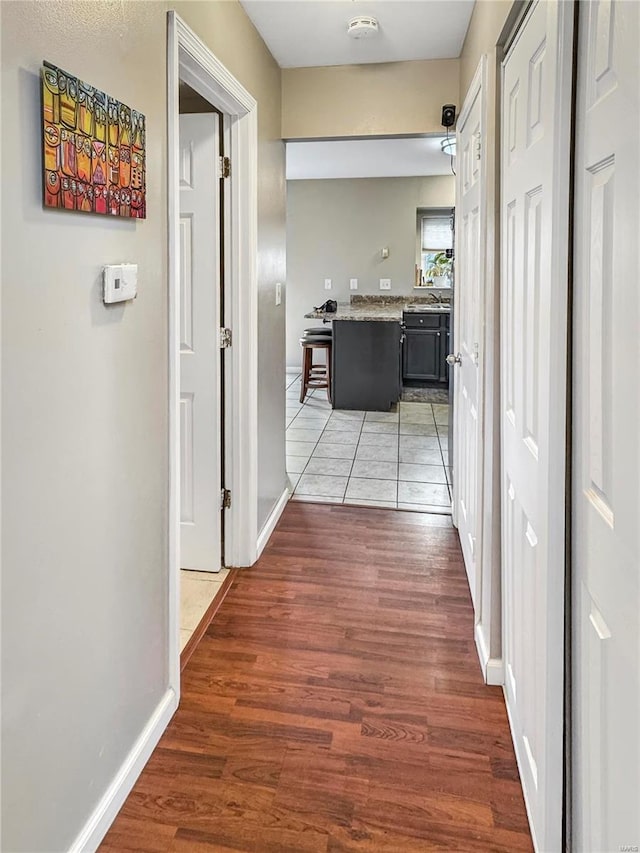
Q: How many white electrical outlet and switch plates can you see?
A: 4